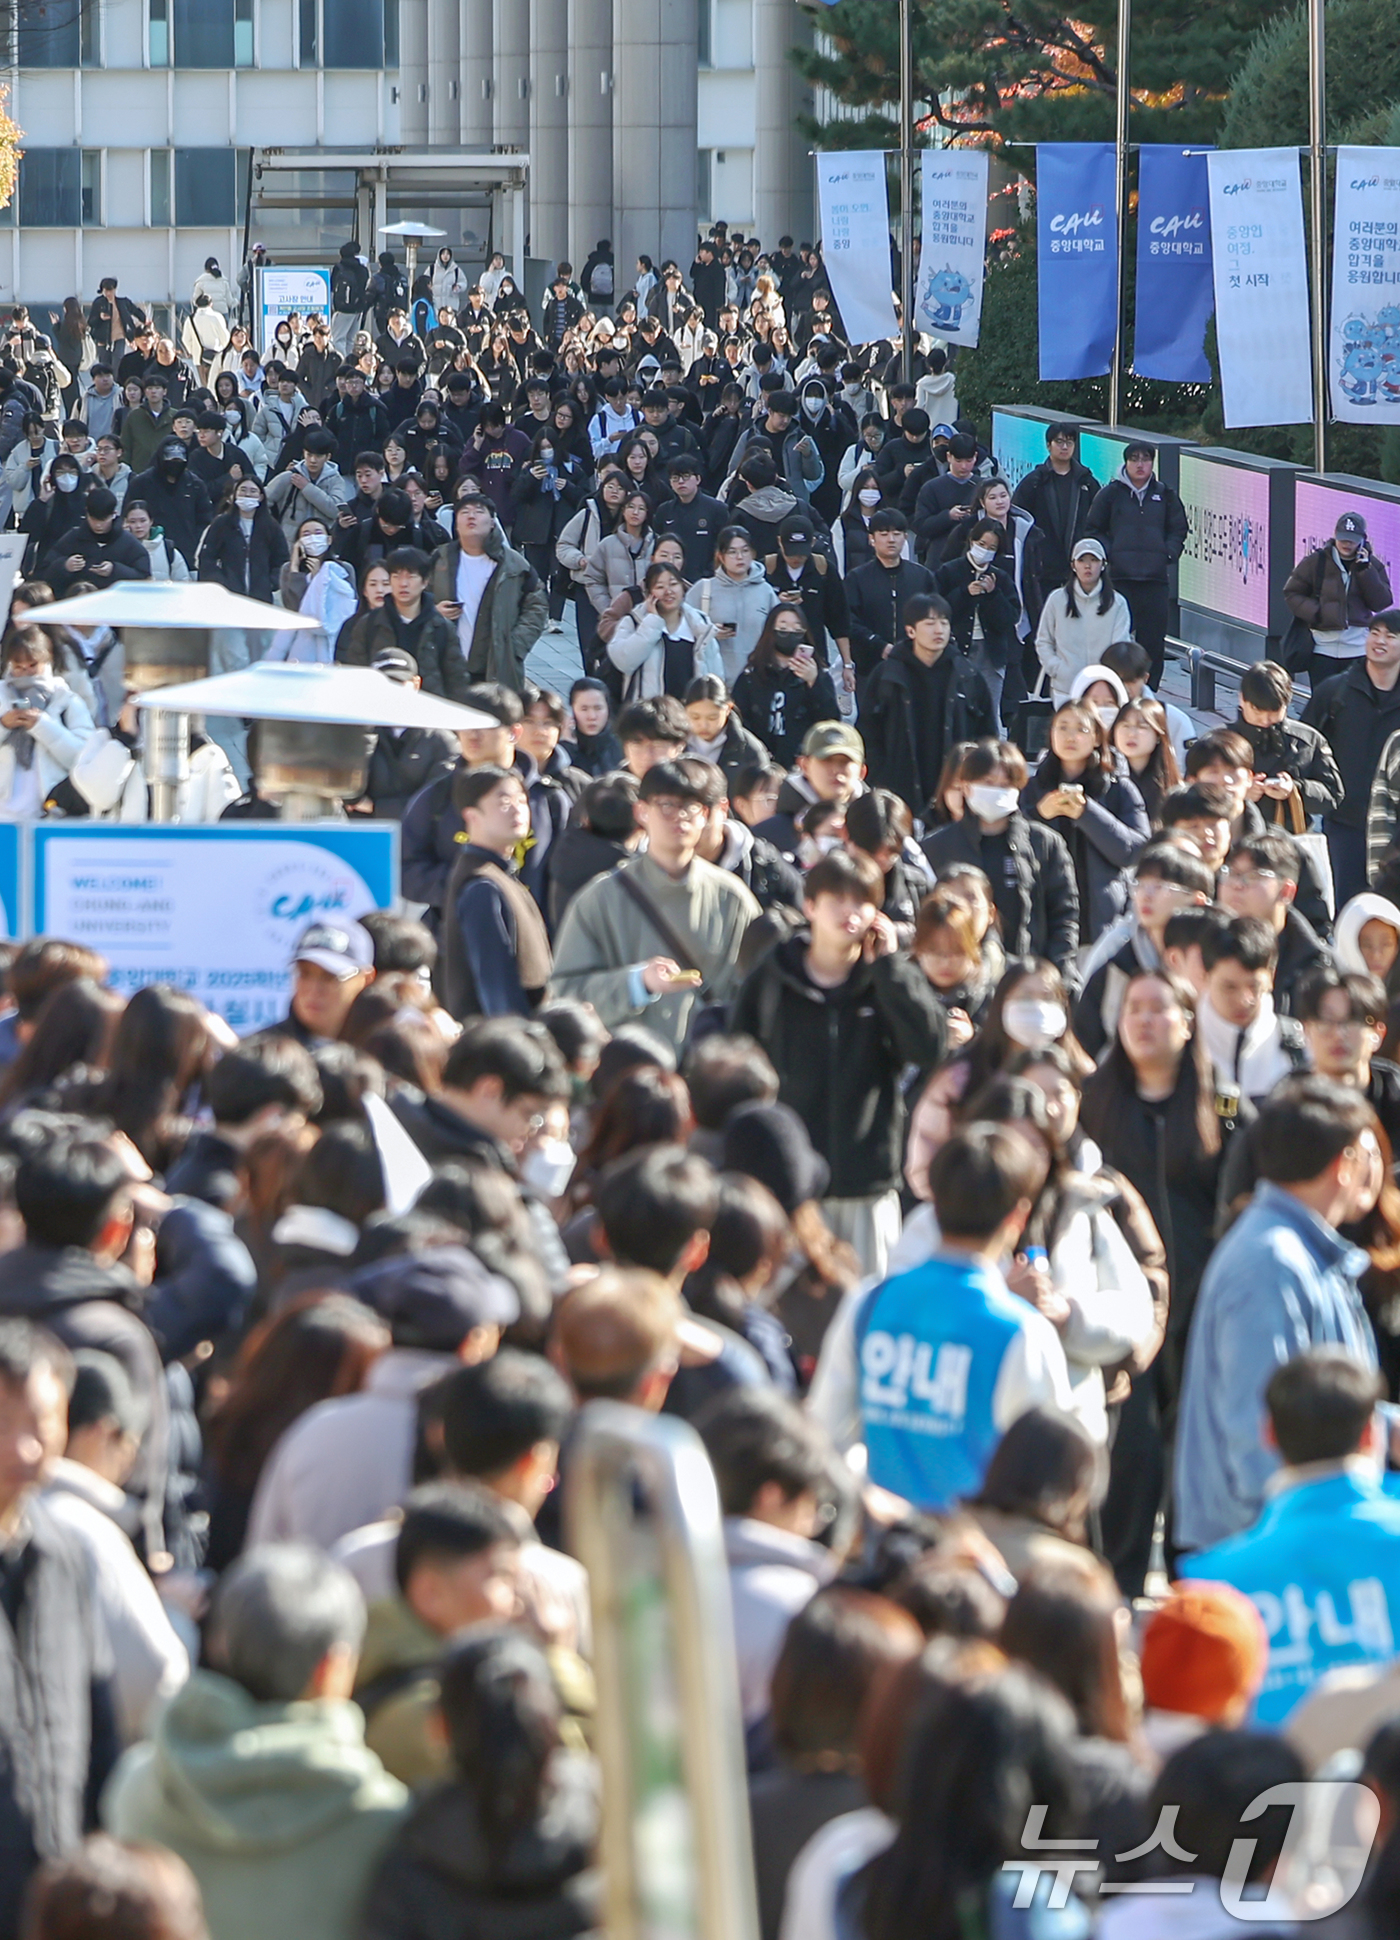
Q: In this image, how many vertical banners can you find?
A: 6